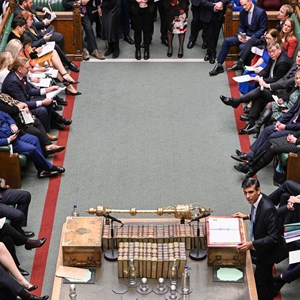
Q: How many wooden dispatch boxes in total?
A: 2